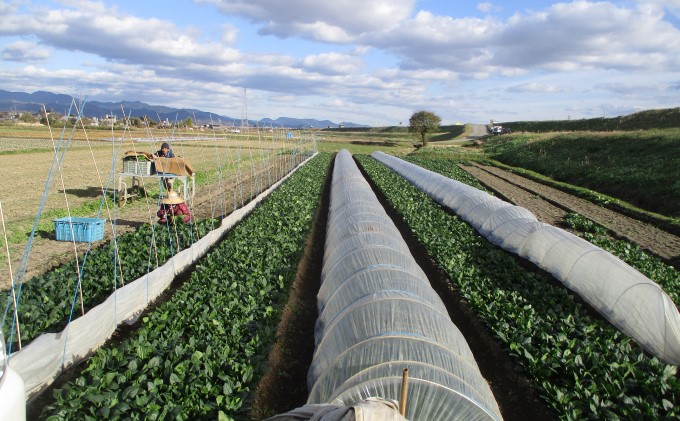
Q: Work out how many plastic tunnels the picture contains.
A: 2